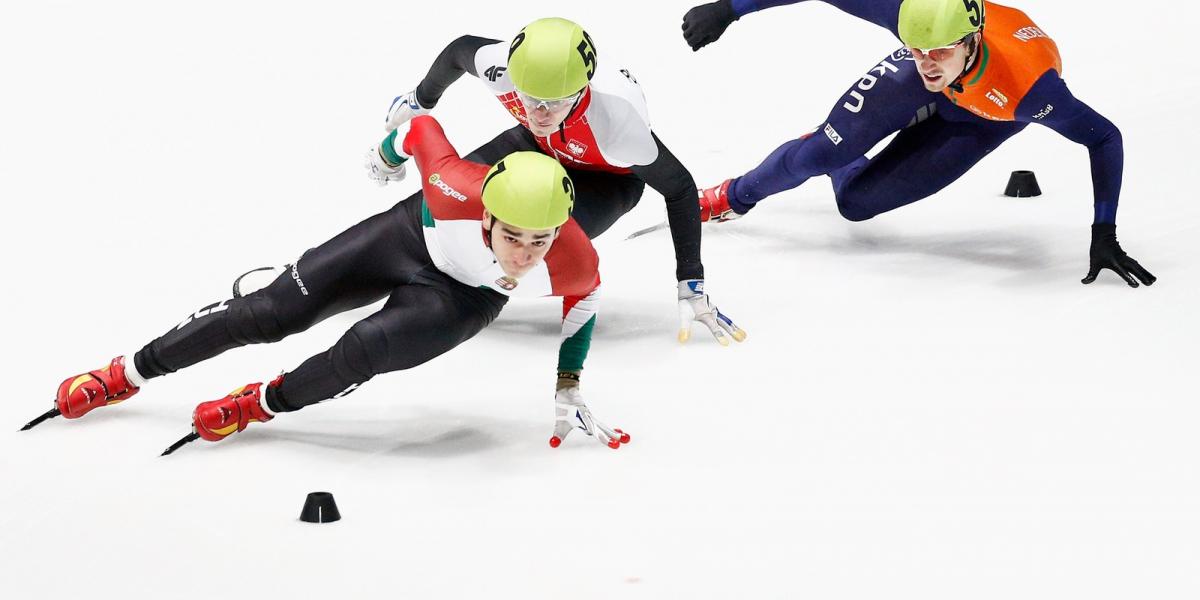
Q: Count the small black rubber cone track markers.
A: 2